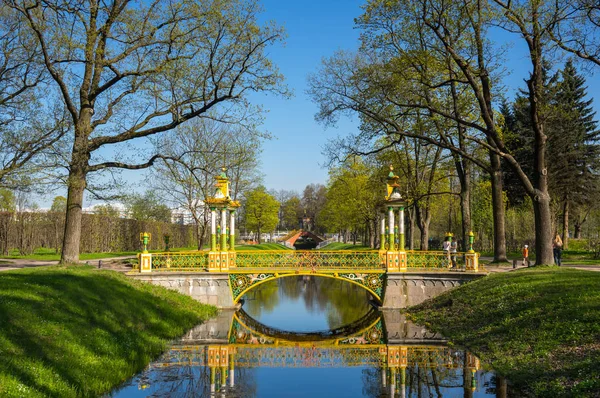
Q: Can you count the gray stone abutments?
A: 2